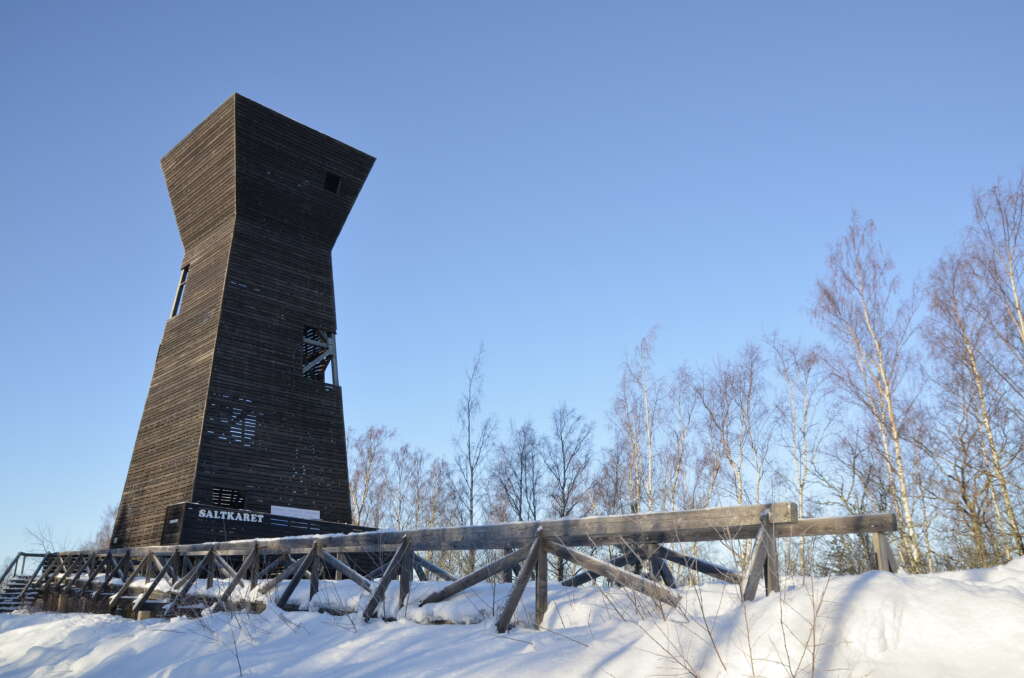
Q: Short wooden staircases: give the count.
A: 1